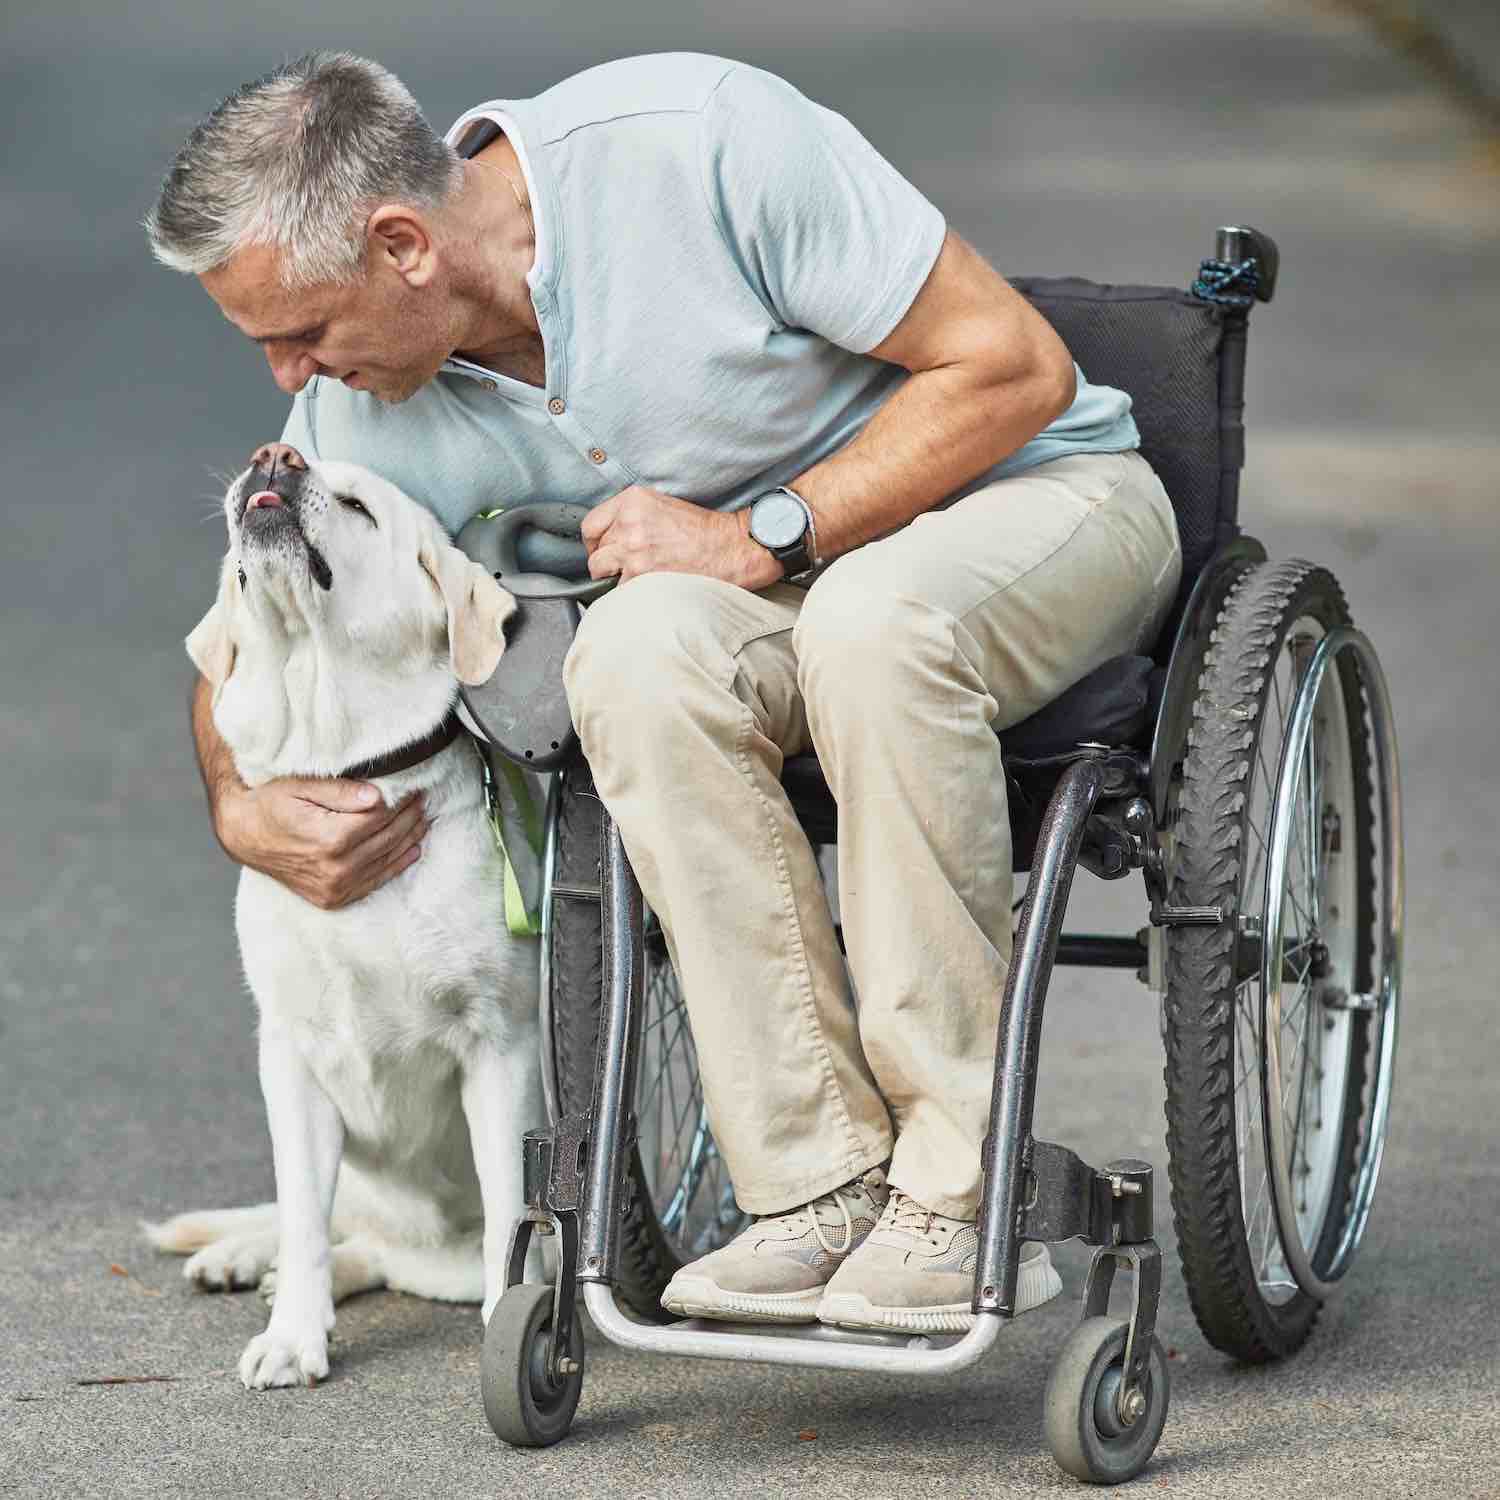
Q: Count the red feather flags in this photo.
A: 0